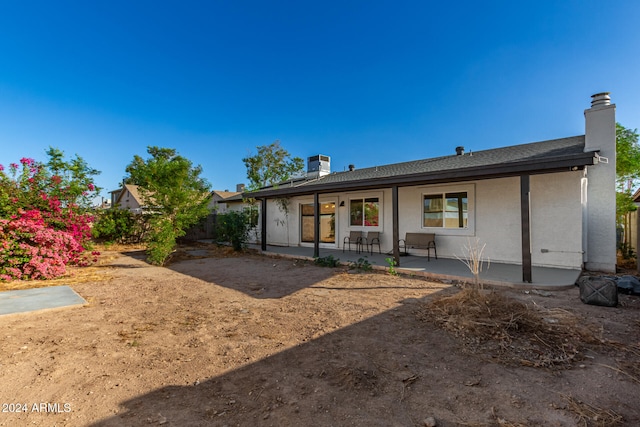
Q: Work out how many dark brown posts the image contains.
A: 4